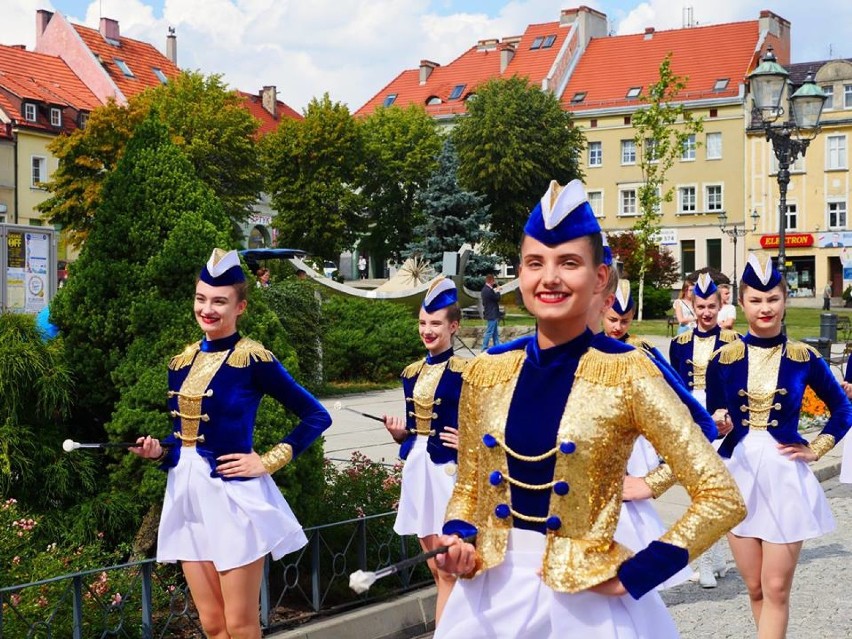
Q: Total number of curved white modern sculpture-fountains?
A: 1